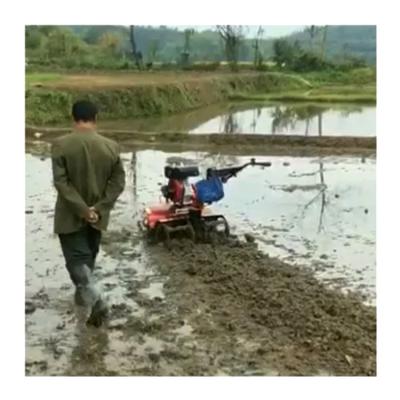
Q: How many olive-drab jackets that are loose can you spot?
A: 1